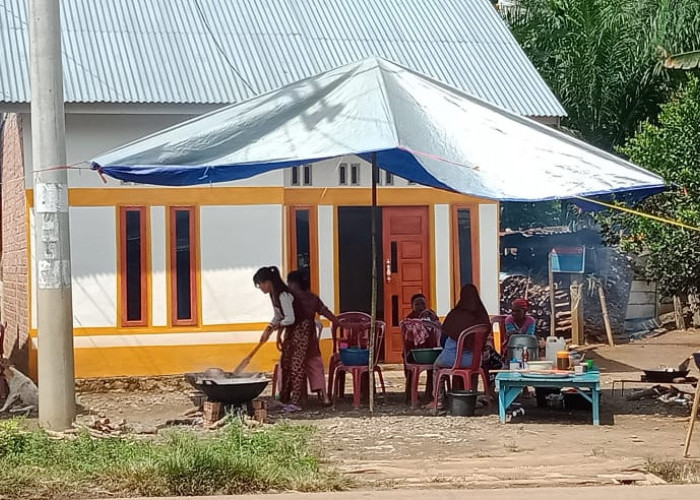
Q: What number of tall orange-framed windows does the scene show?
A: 4